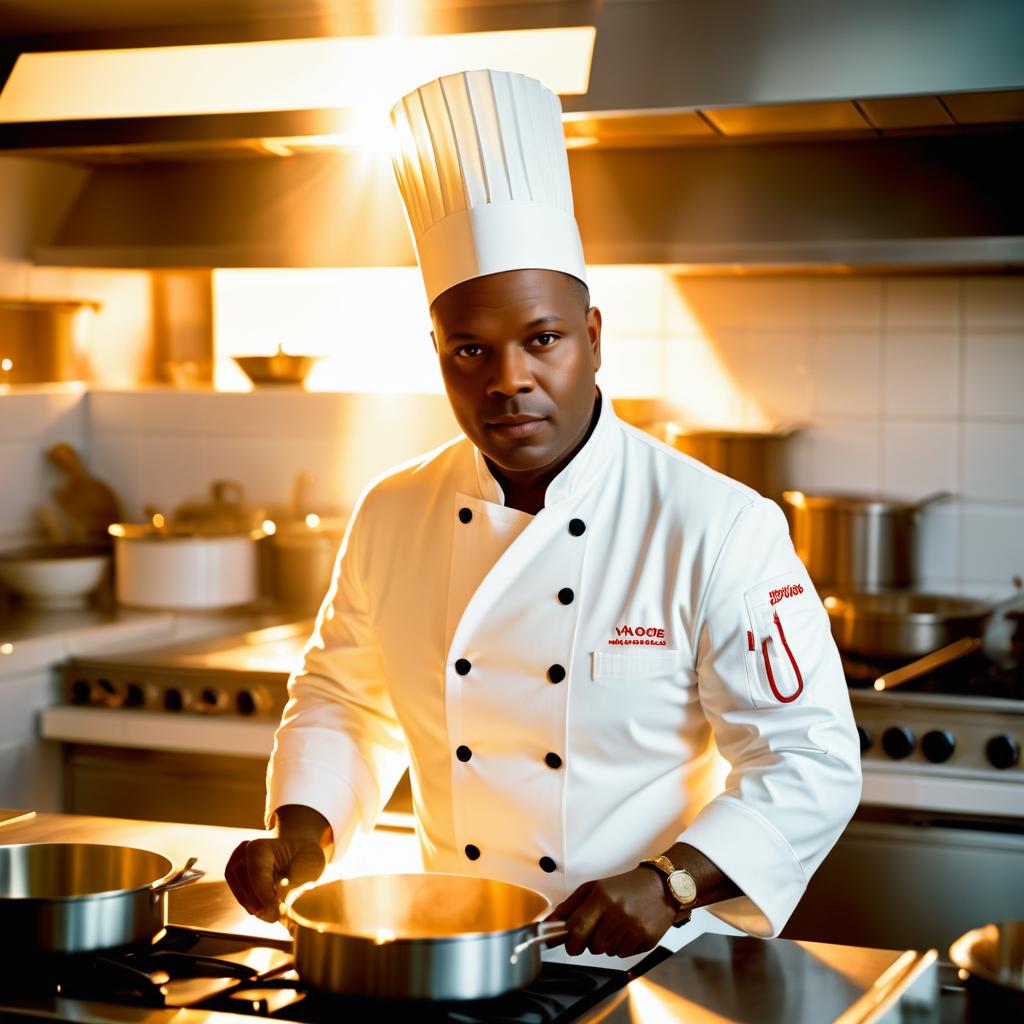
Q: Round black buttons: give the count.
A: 9